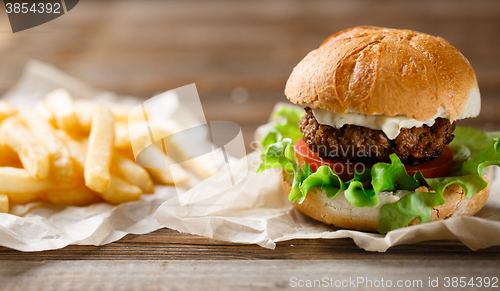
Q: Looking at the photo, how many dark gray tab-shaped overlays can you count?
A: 1